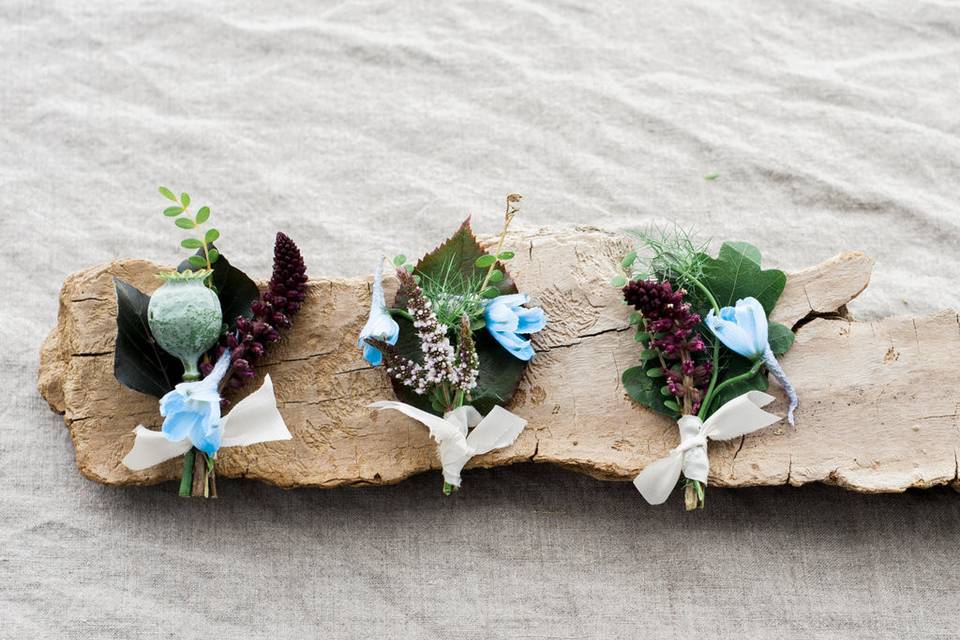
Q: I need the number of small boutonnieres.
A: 3